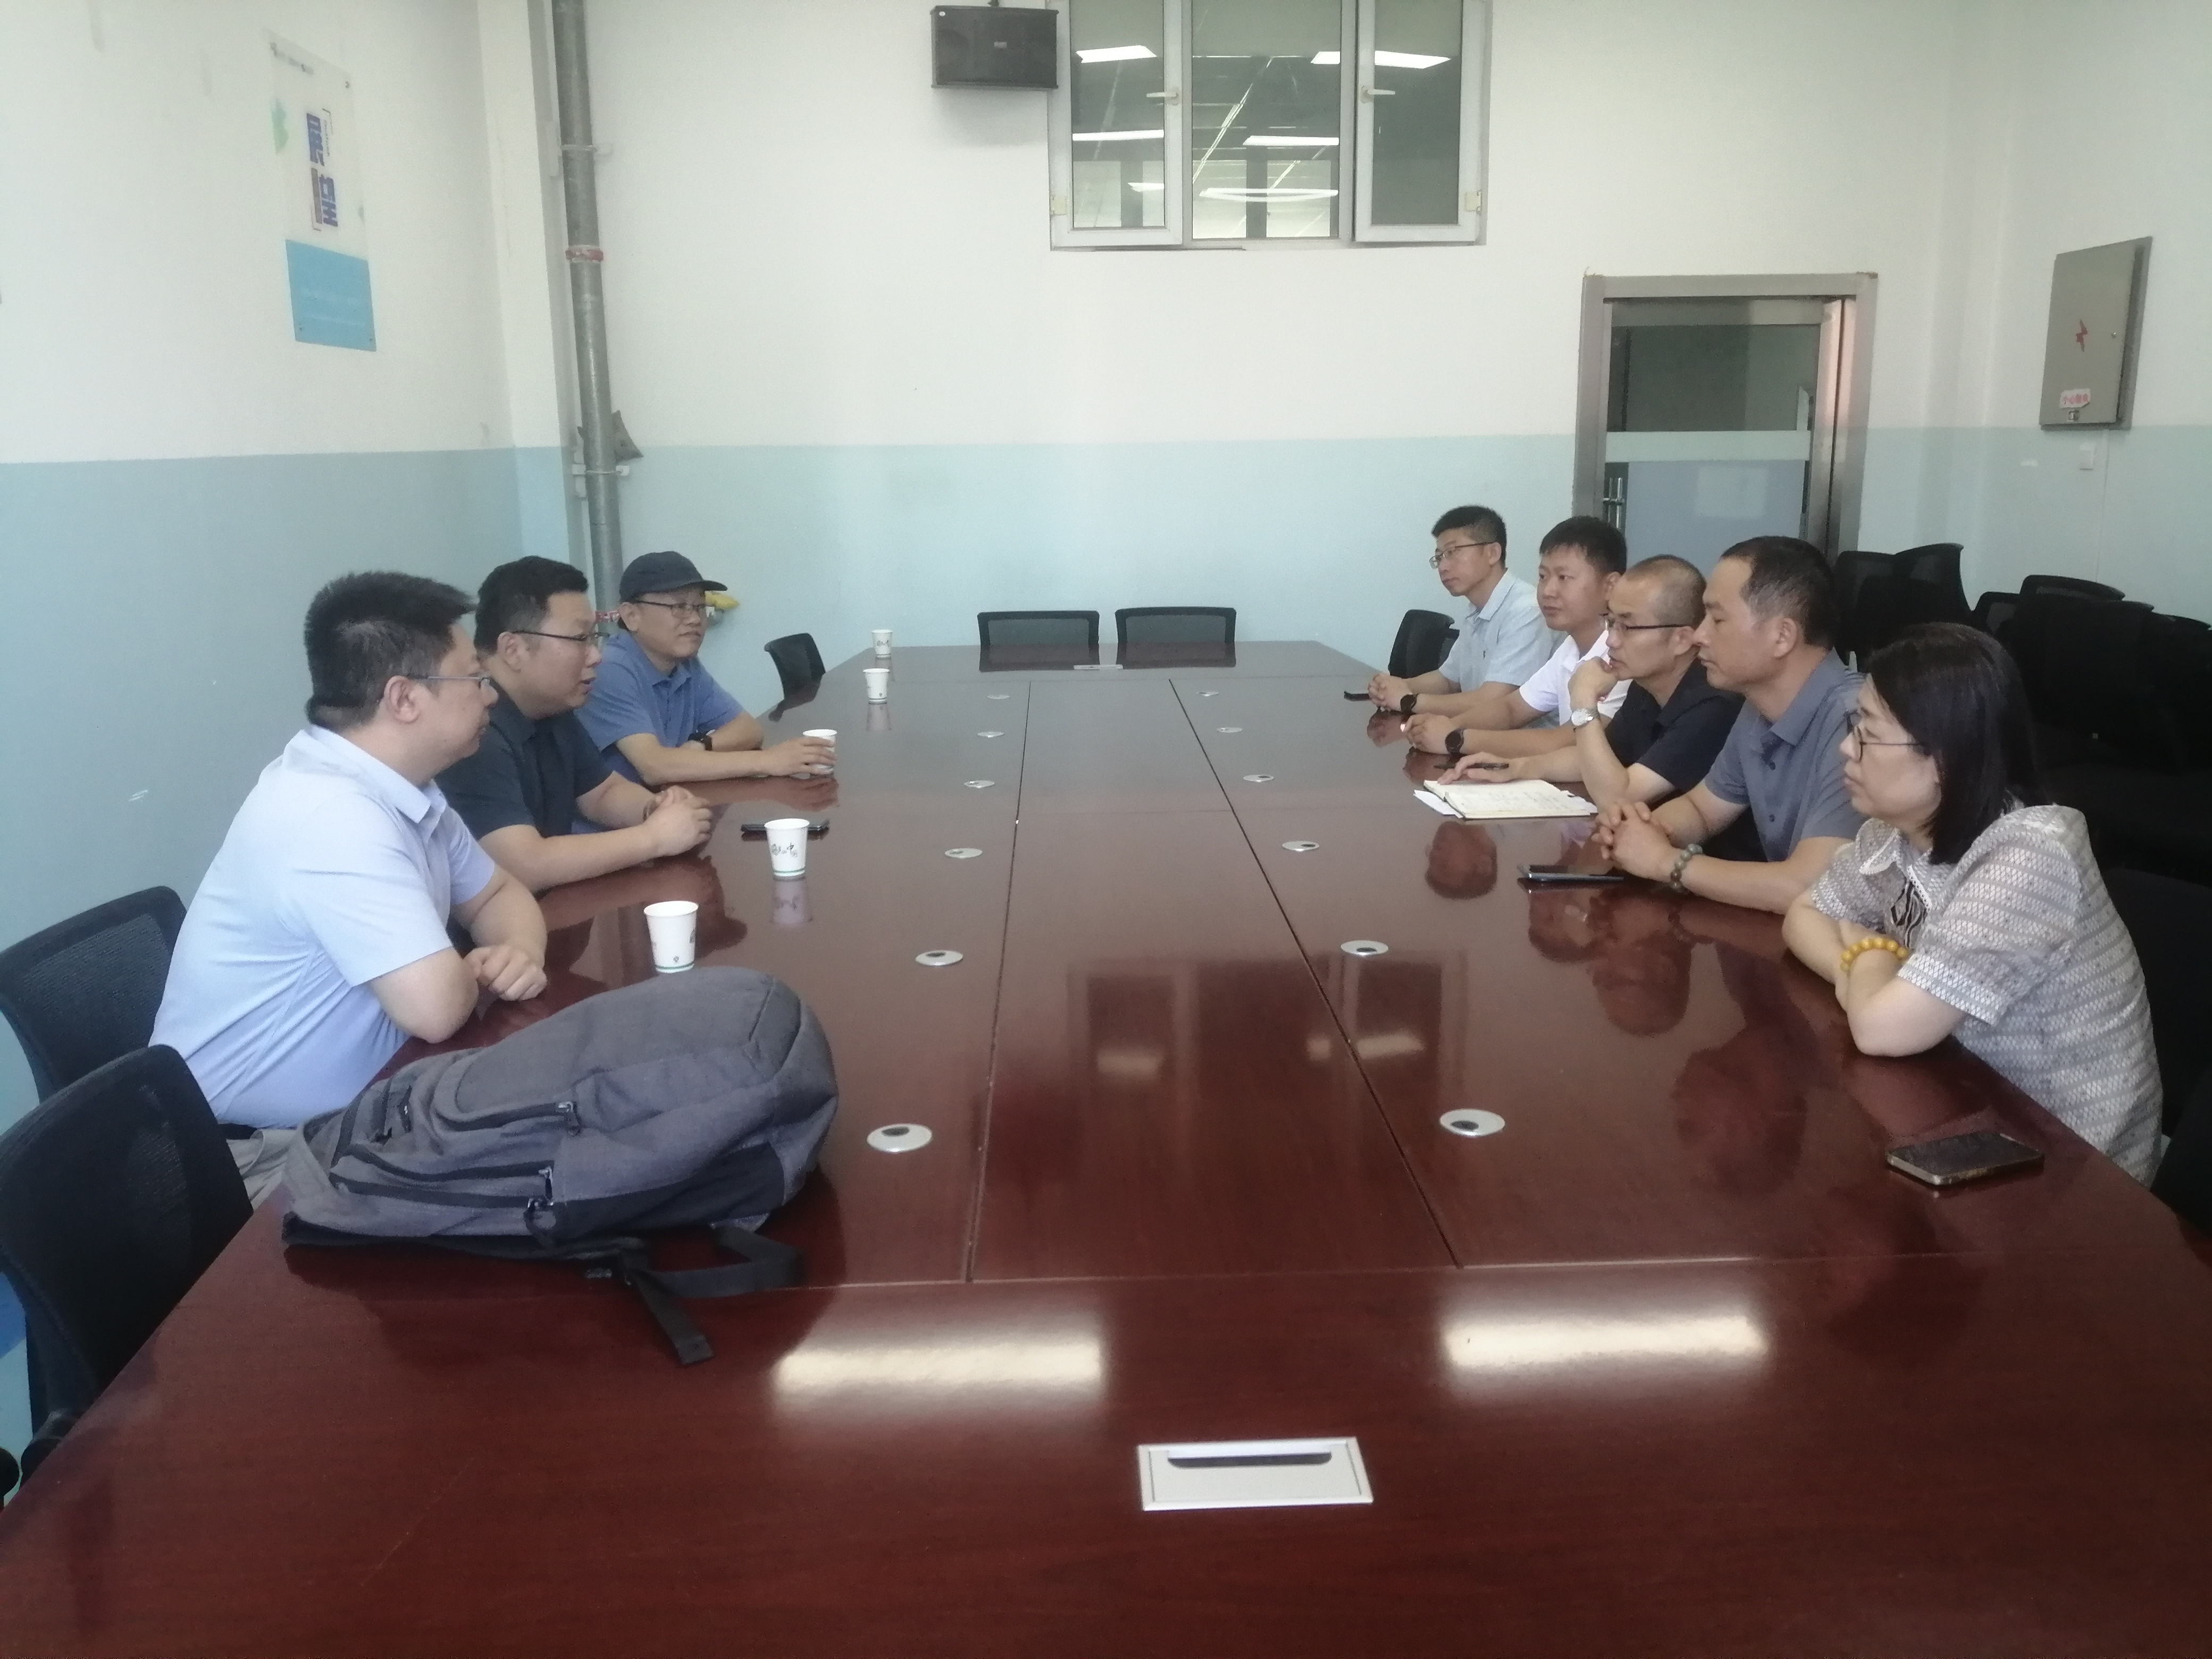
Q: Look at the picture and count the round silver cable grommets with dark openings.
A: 12